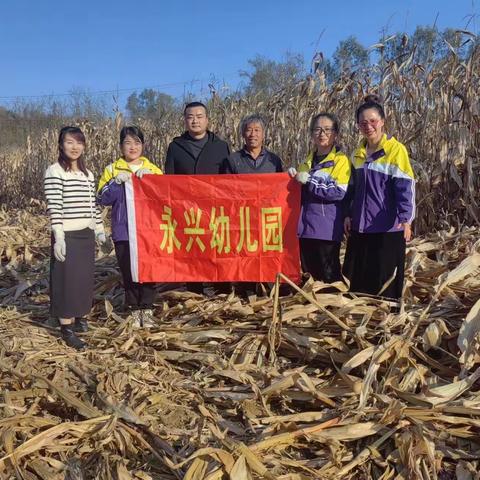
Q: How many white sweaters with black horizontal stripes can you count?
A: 1